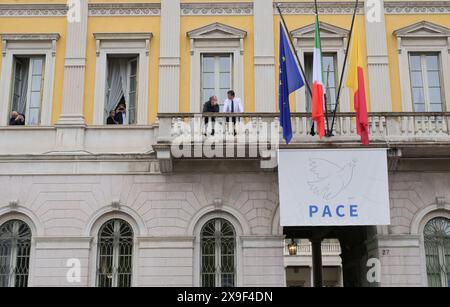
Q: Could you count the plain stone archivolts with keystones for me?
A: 4